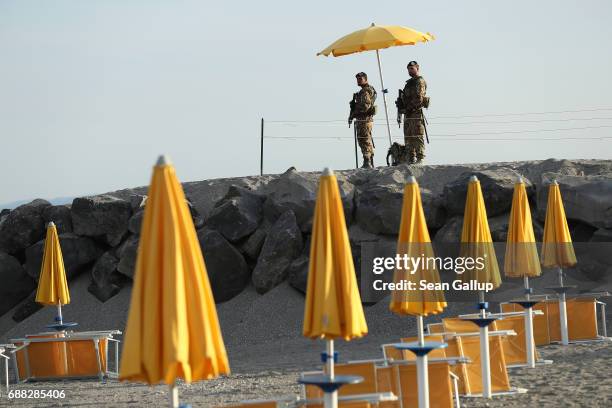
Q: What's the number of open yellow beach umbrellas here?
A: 1